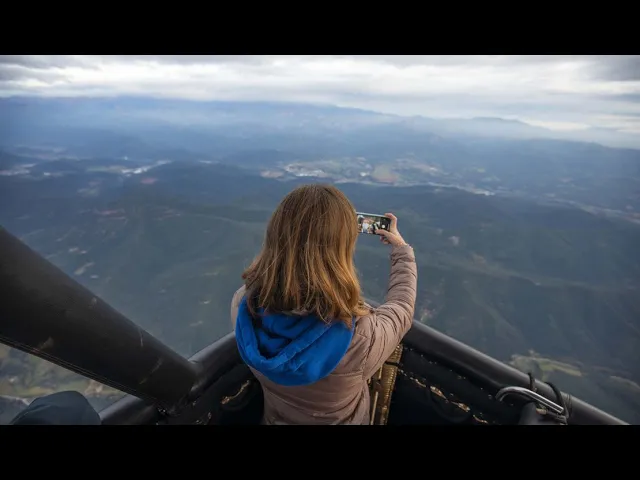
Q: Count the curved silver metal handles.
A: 1